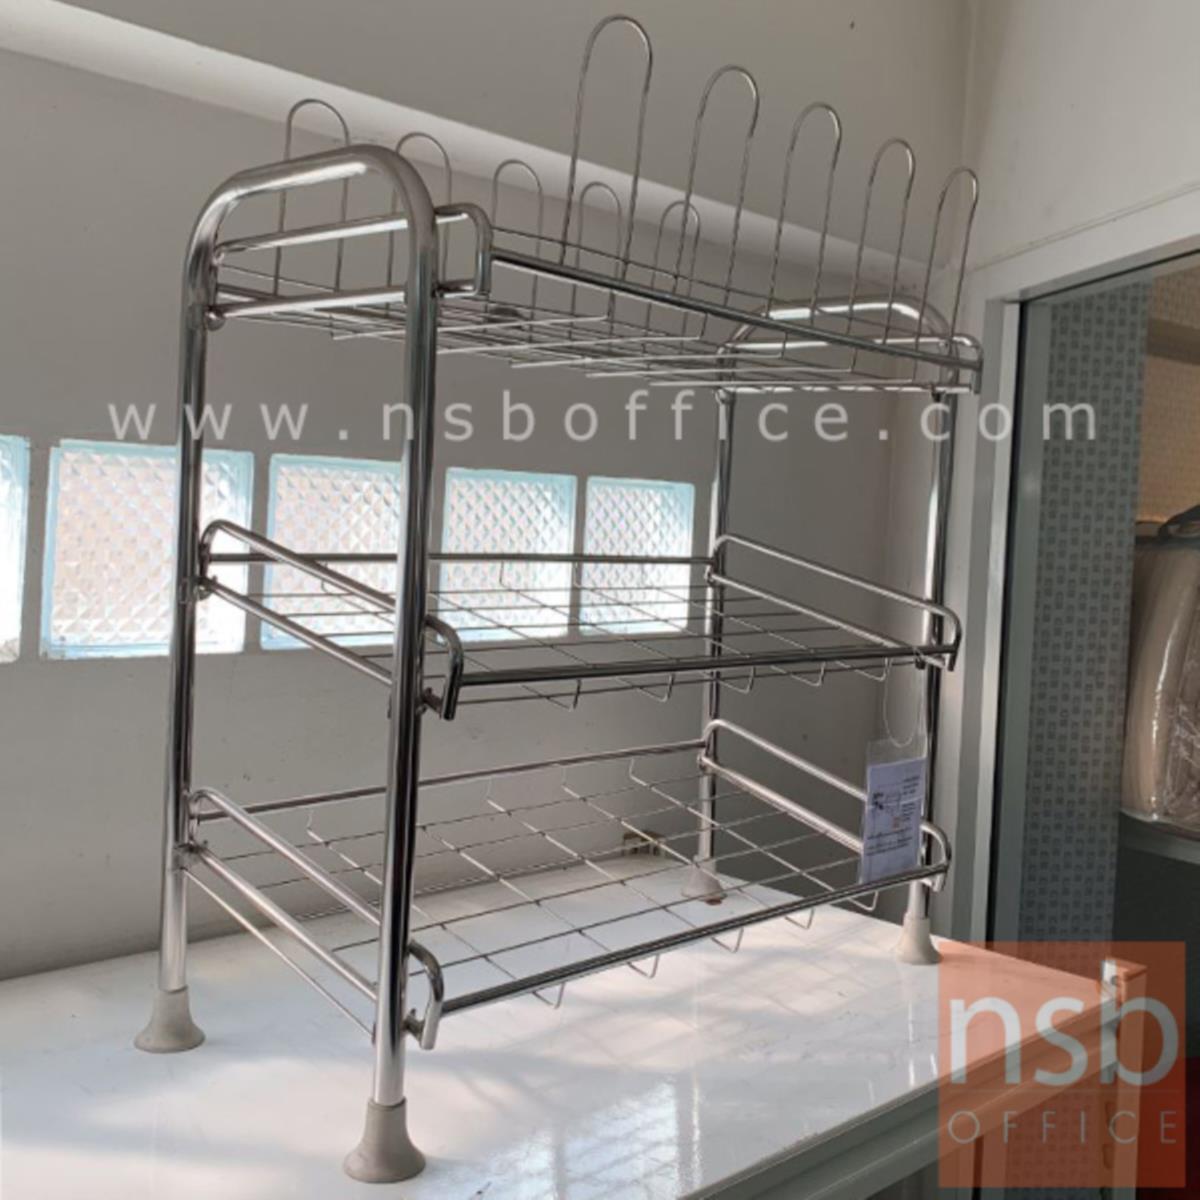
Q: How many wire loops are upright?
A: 10